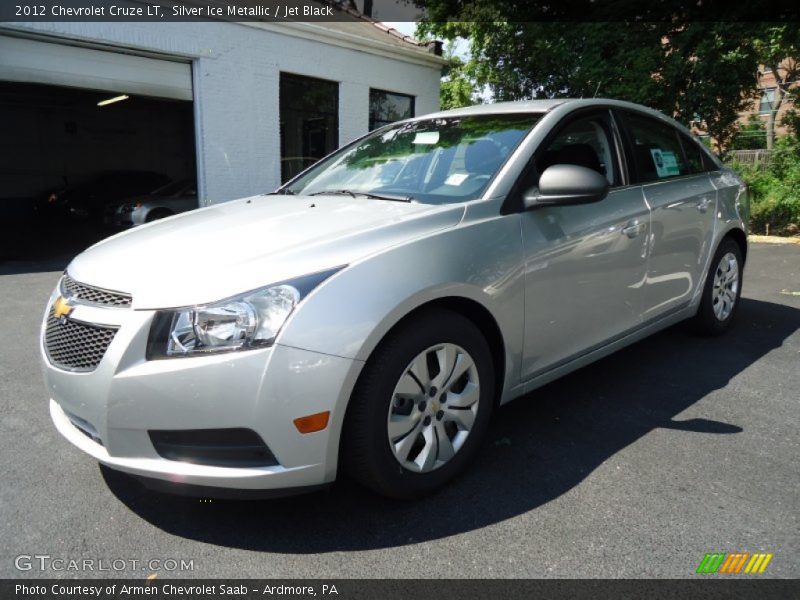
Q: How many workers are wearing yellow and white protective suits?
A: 0